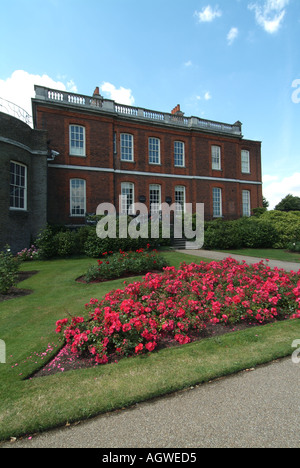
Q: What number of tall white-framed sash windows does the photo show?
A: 13